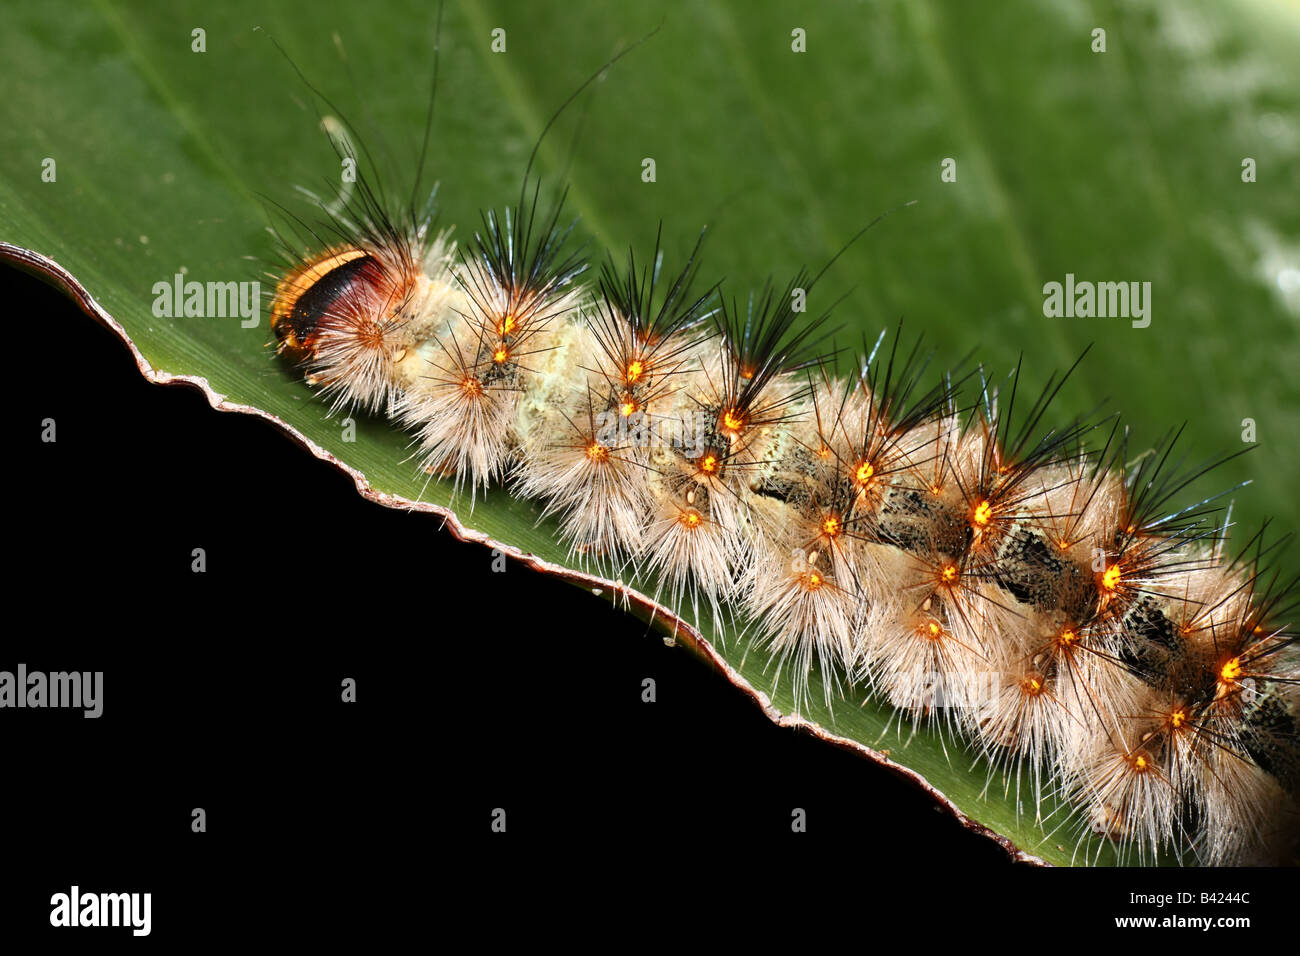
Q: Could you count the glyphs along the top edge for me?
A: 4